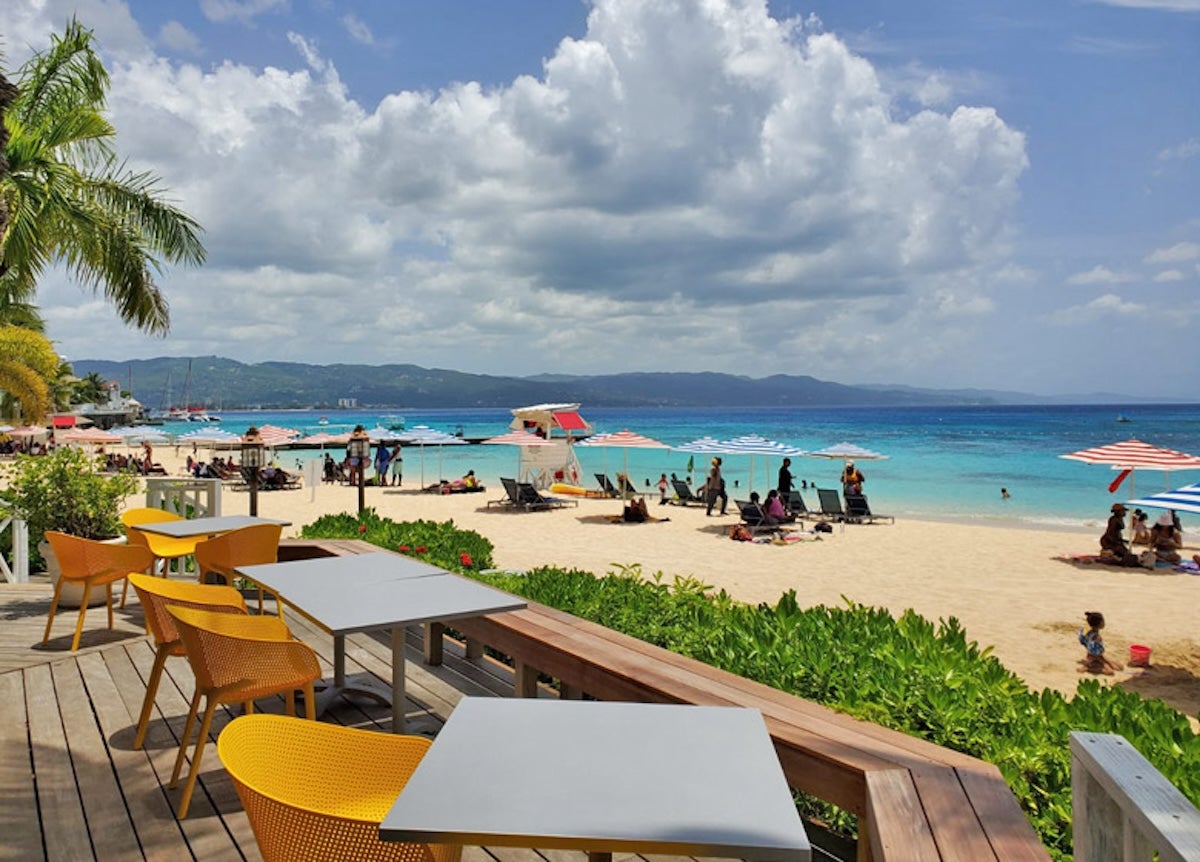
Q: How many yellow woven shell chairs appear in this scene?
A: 6